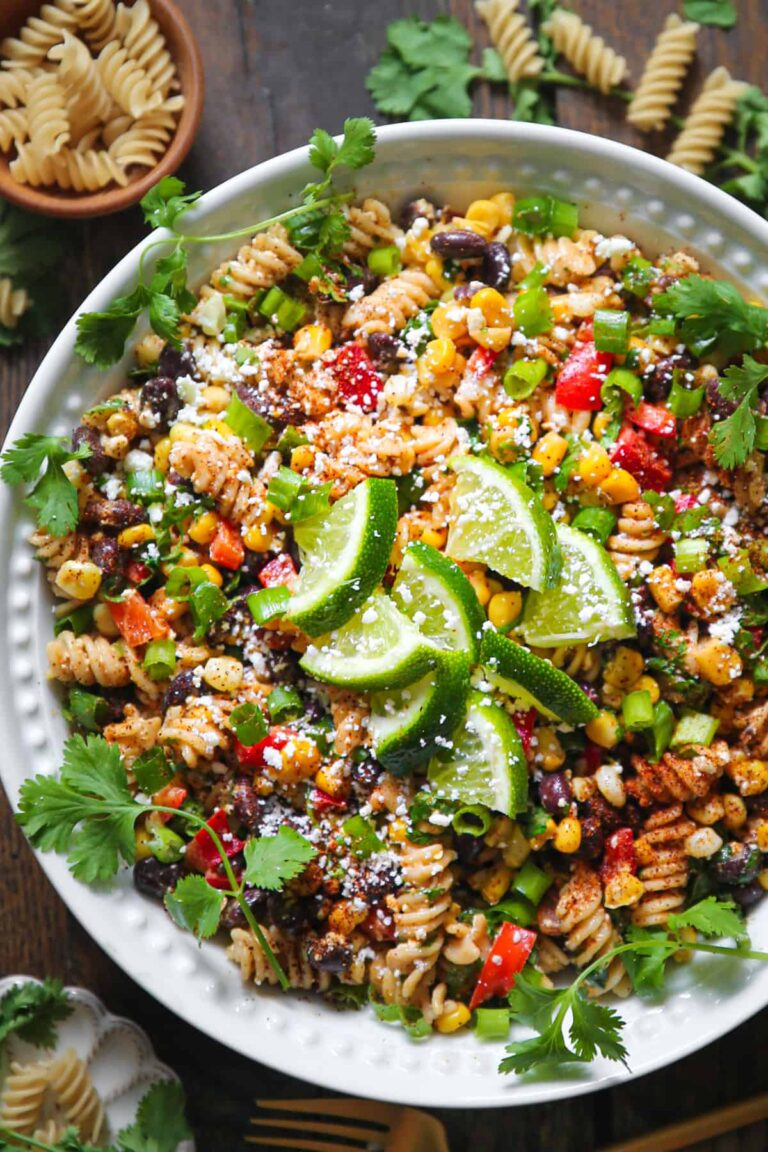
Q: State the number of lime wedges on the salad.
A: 8